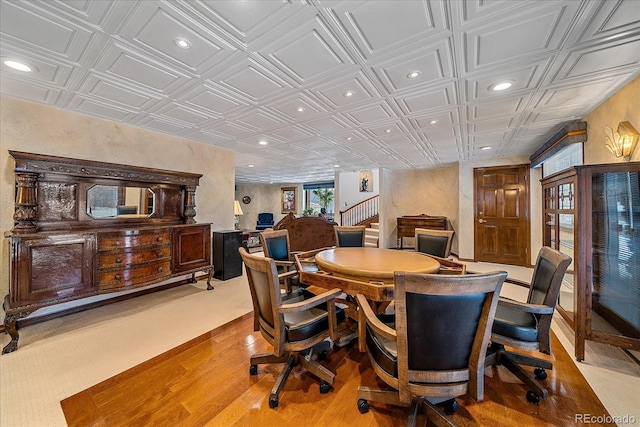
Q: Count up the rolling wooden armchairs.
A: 6